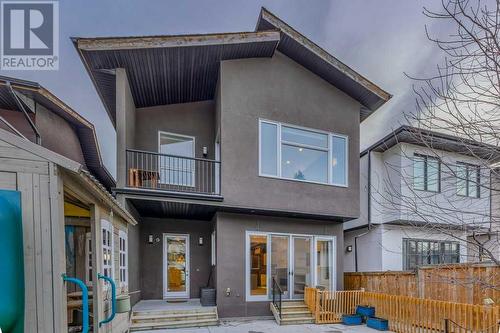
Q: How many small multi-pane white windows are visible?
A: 3